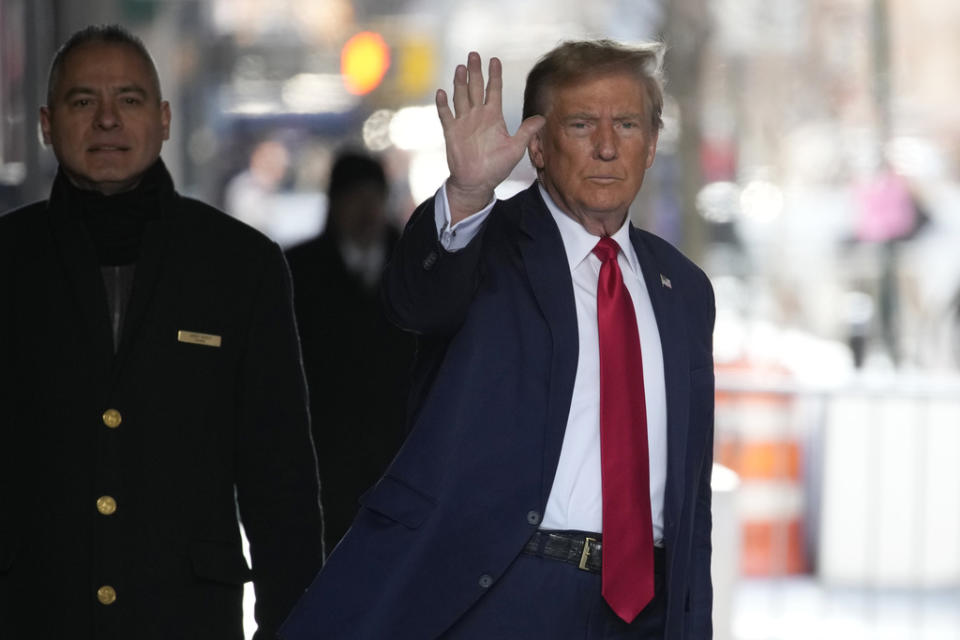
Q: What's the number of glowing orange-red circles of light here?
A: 1